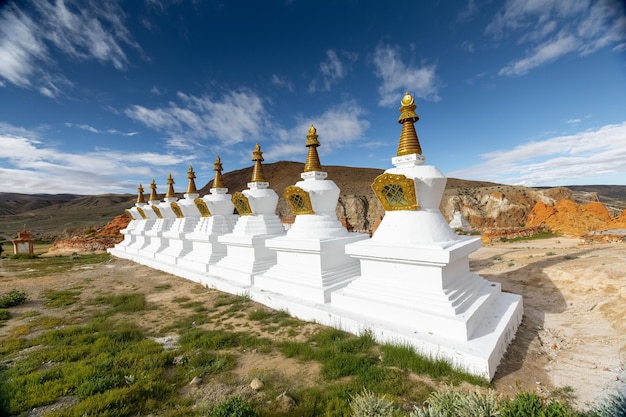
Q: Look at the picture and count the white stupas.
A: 8